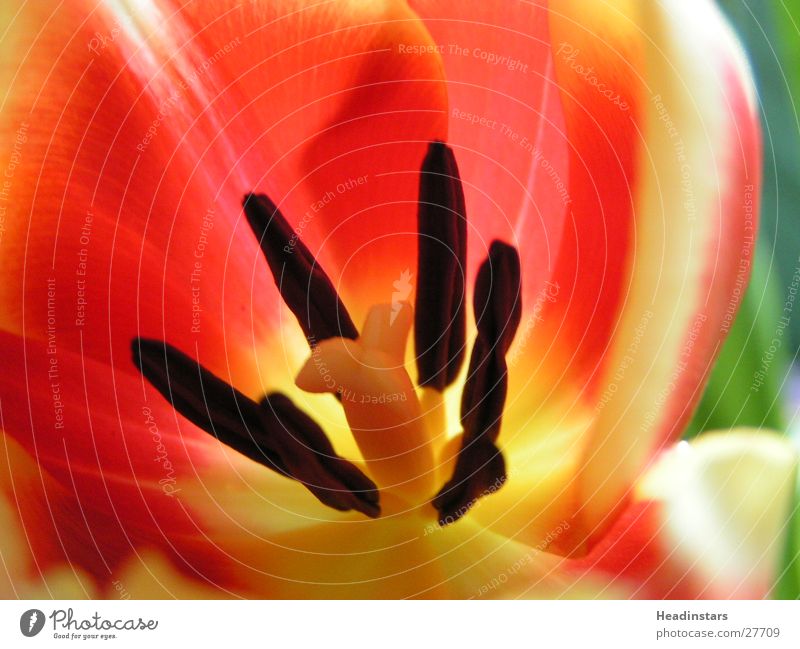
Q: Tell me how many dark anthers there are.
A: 6